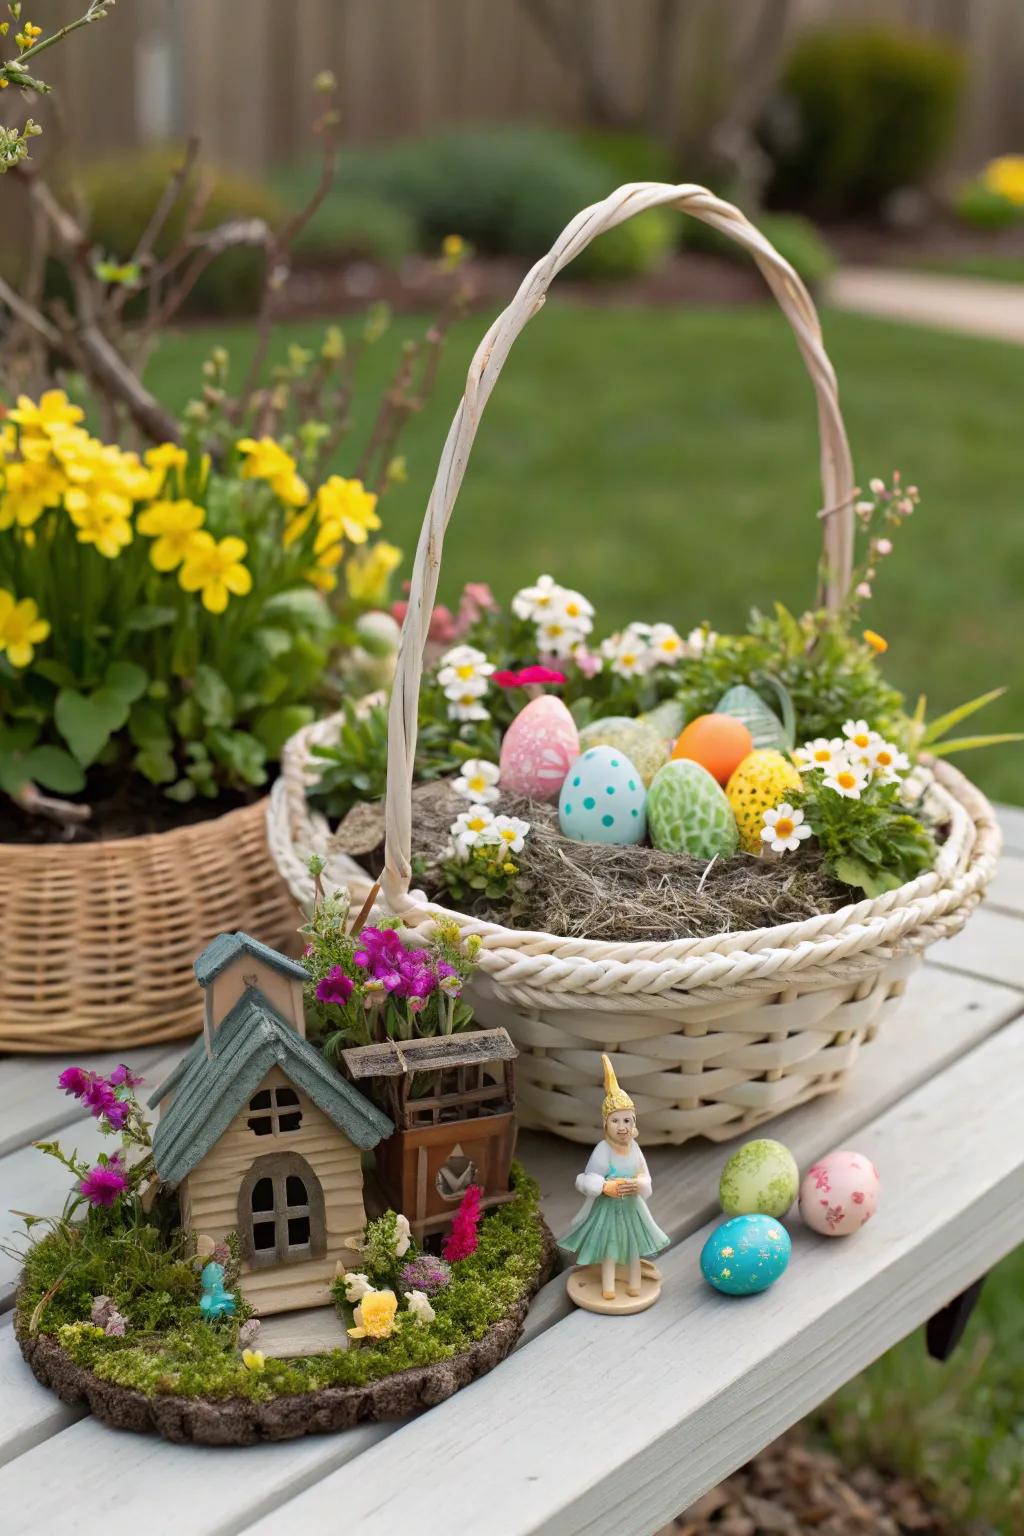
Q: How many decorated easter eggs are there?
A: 10